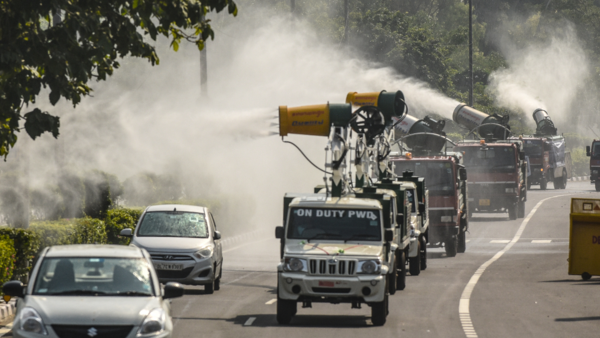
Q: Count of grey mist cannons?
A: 3